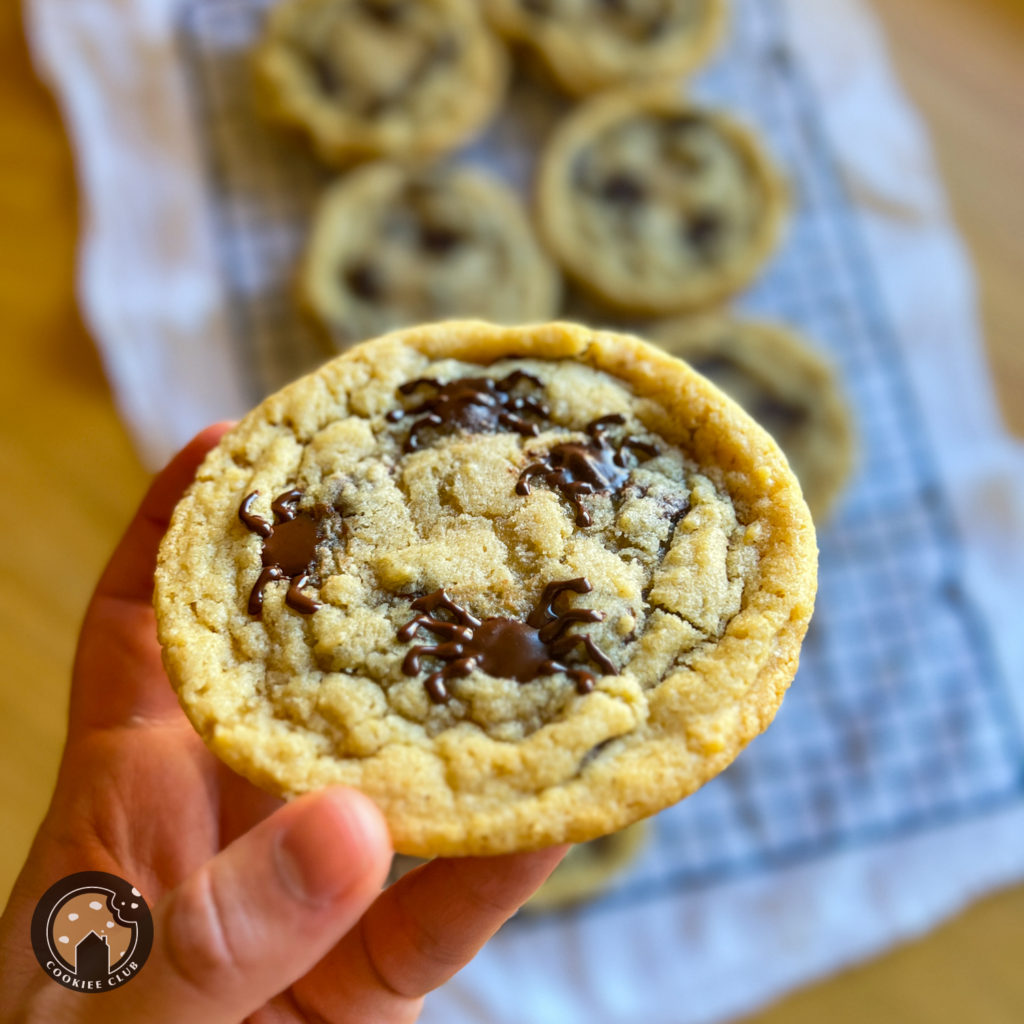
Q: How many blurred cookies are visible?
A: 6